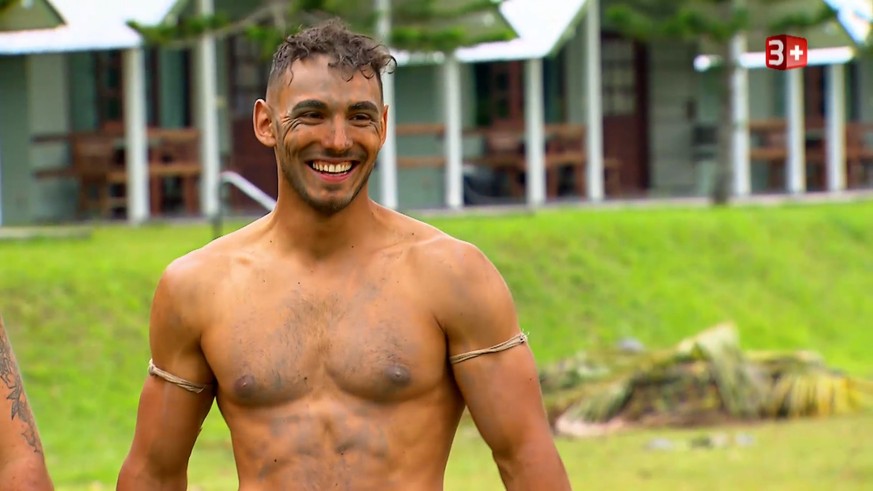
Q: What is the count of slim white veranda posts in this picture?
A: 9